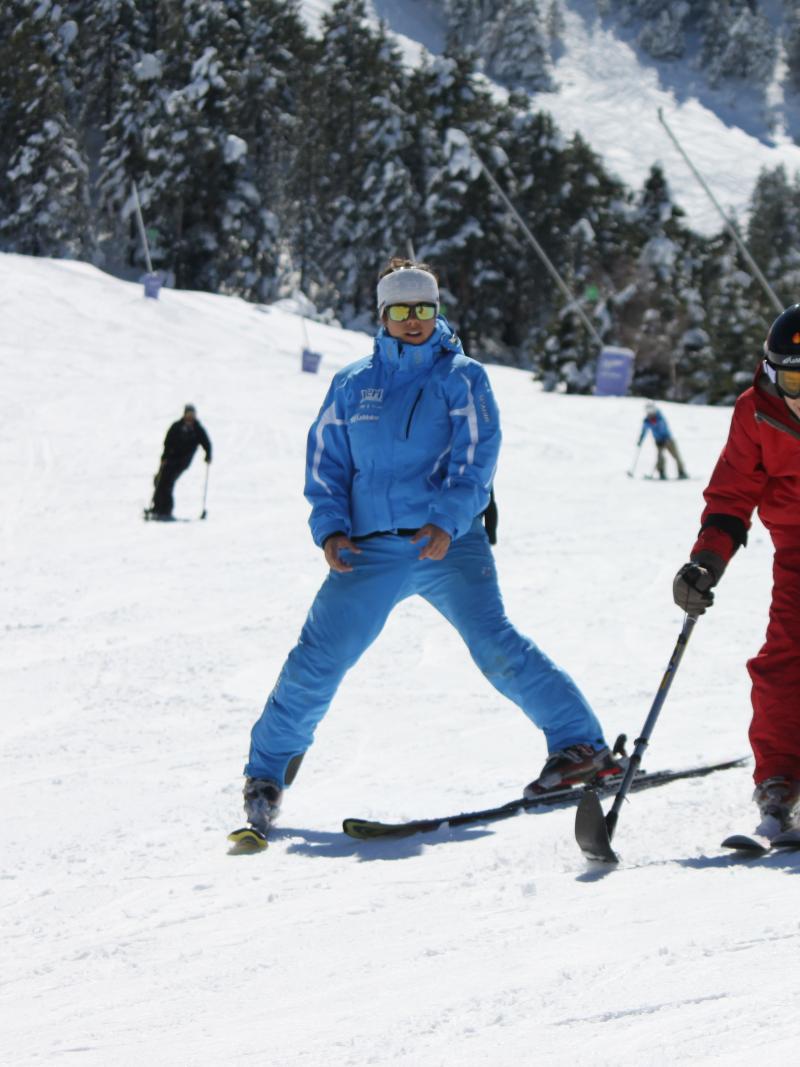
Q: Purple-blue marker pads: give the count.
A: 3